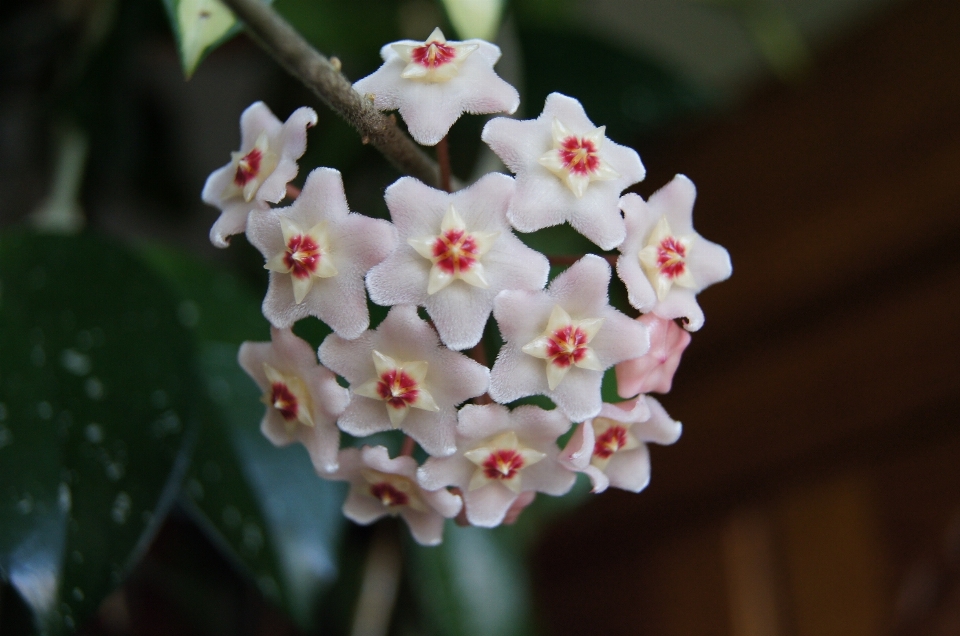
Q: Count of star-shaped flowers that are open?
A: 12